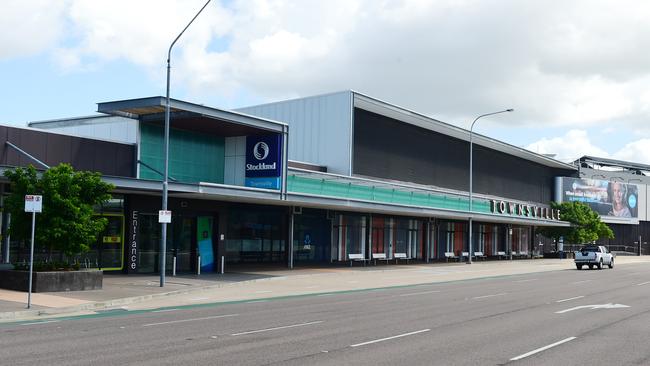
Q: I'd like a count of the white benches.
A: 9